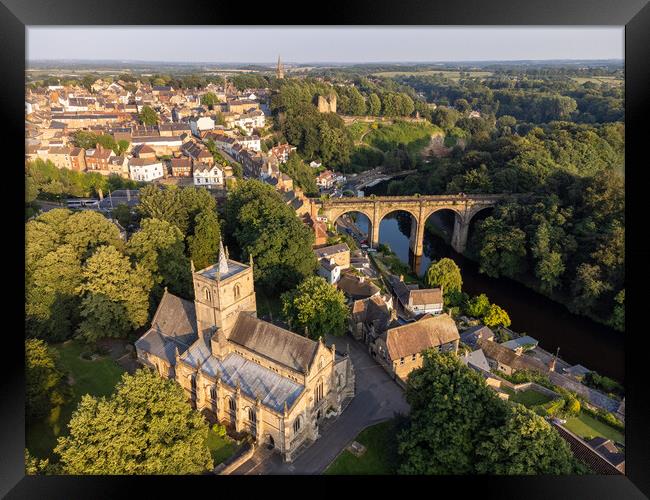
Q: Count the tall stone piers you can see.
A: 3